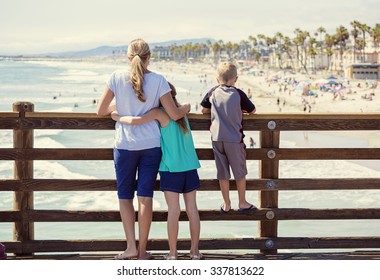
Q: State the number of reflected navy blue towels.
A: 0